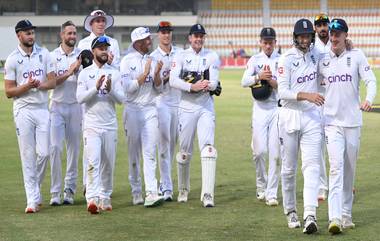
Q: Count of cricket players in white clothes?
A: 11